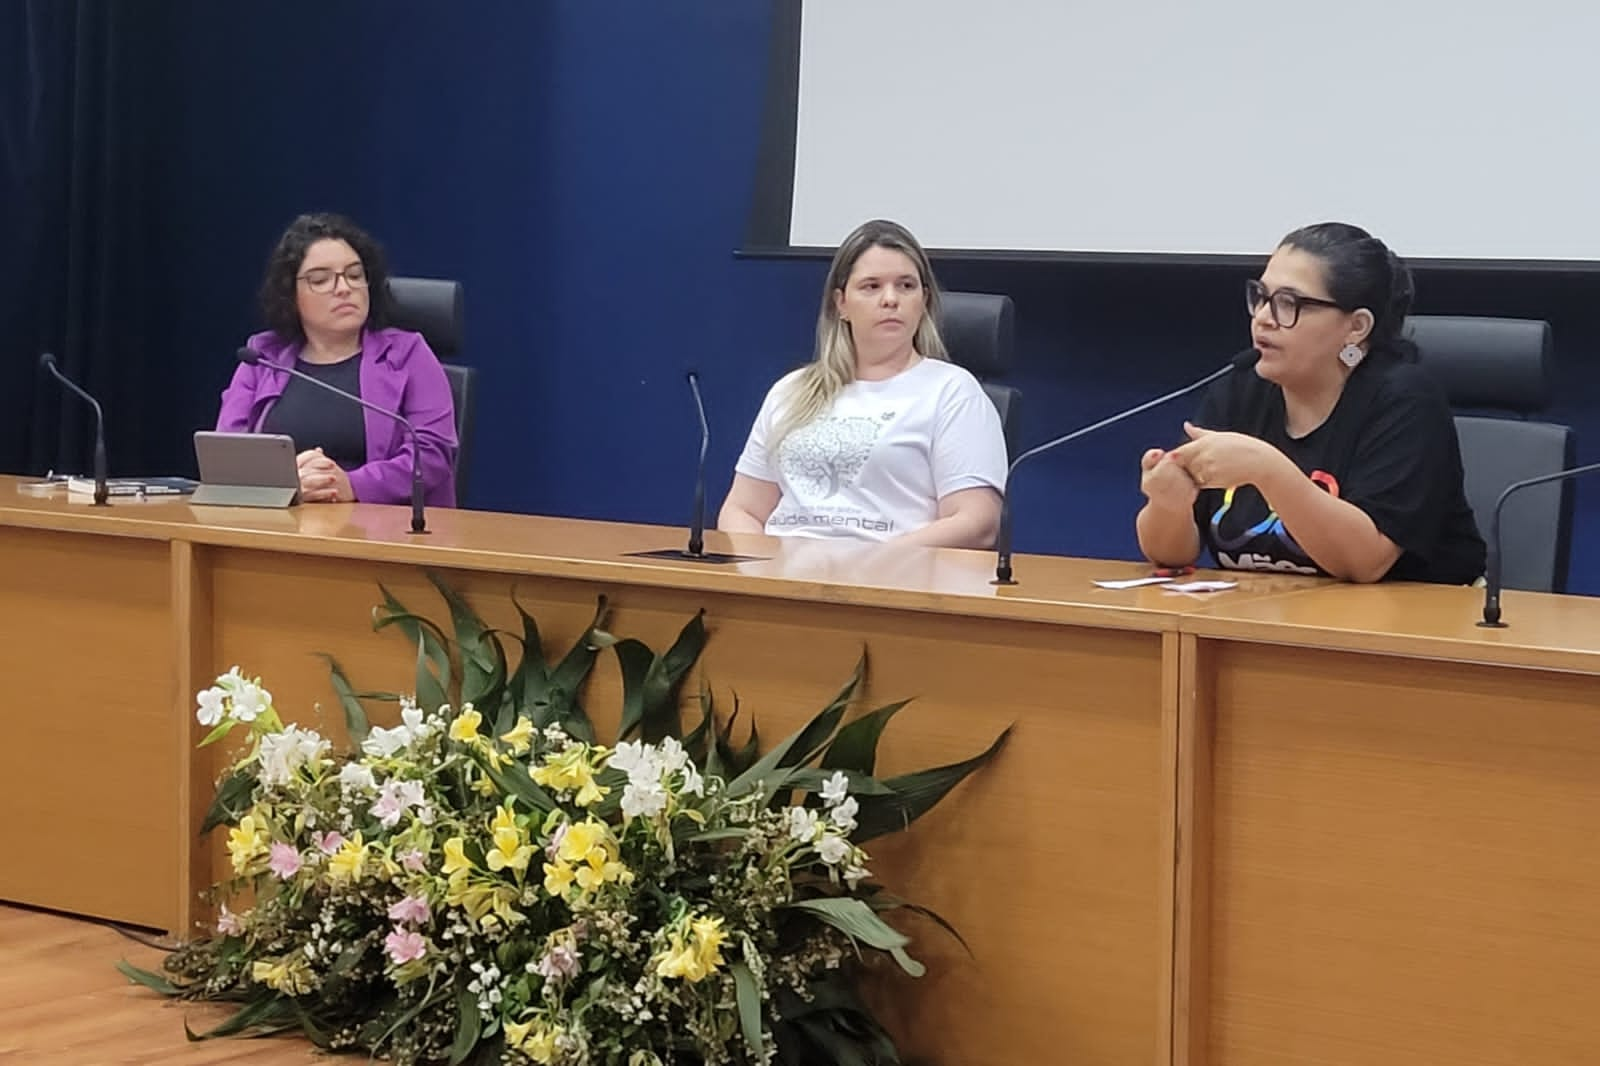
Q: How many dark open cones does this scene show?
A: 0